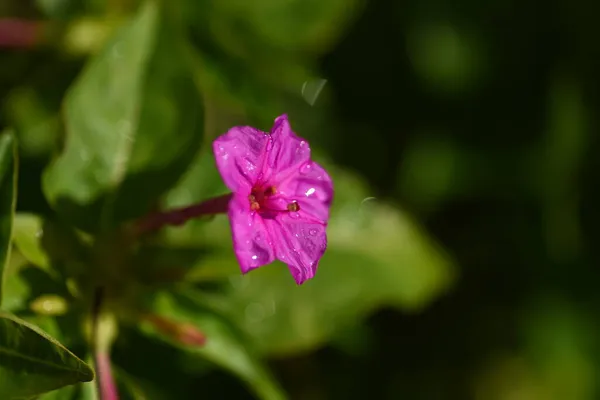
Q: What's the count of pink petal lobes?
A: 5